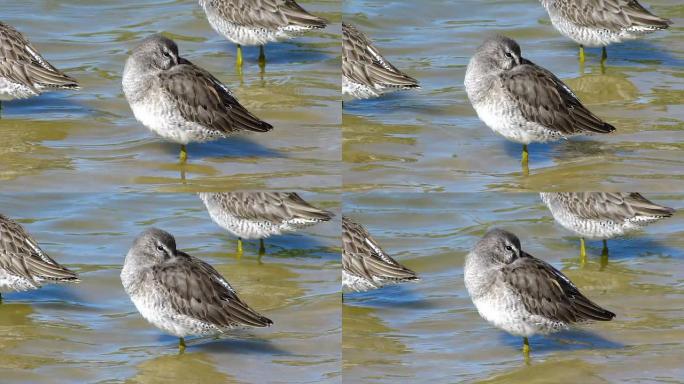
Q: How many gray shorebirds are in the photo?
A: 12